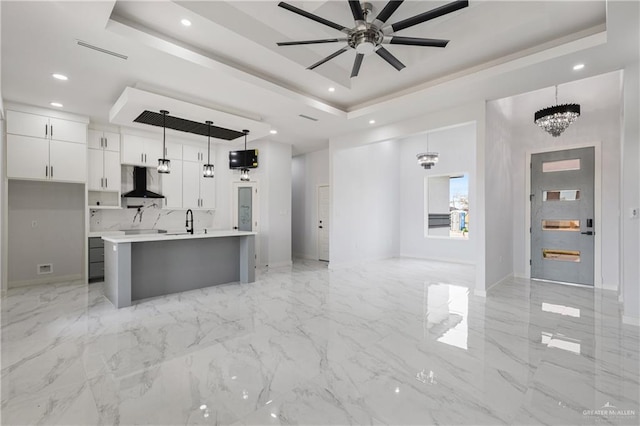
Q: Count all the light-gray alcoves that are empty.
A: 1